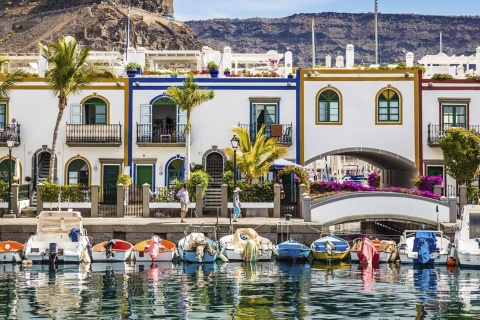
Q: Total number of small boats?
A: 11